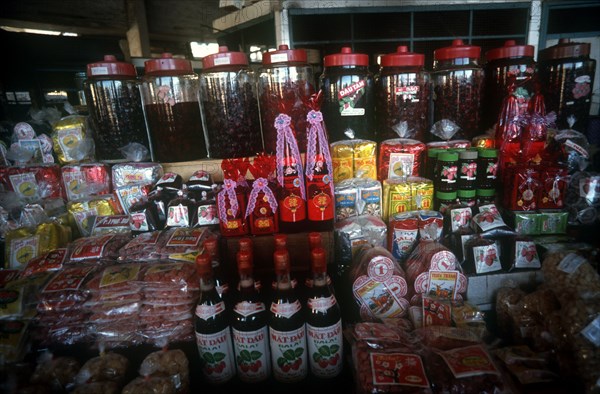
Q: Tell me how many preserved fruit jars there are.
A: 9